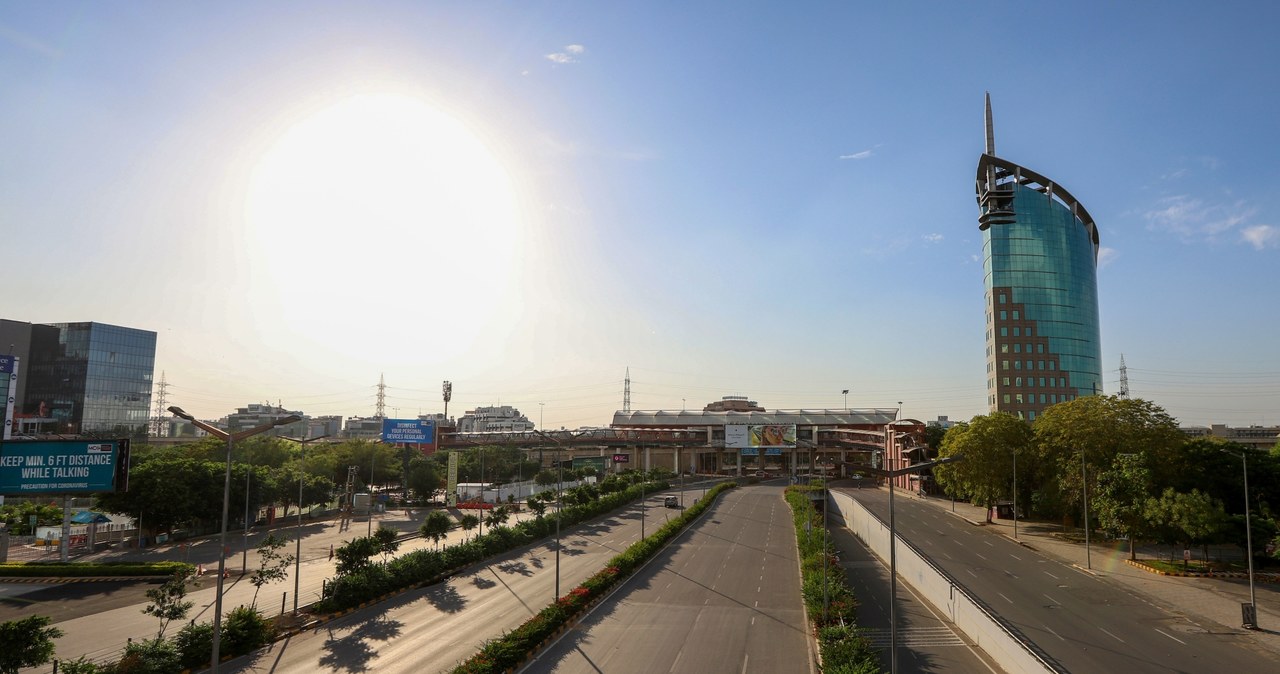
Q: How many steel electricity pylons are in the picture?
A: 4